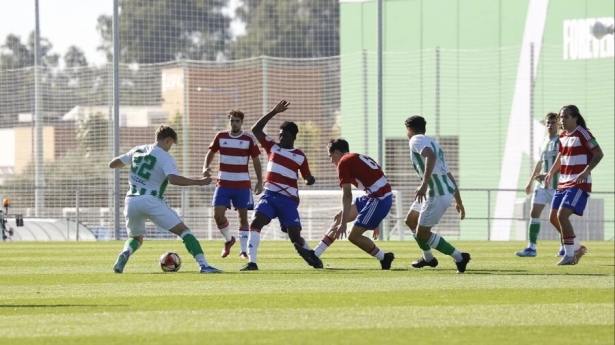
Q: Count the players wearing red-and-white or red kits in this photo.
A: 4